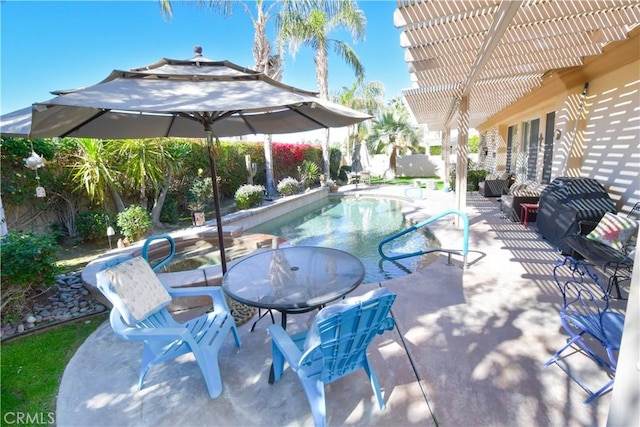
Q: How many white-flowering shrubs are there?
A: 2